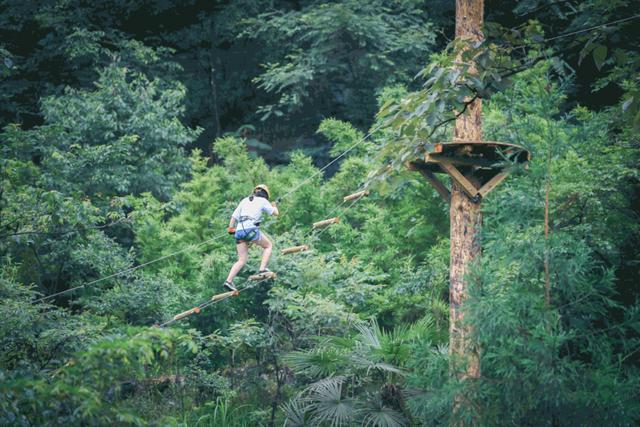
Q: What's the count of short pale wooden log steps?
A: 6